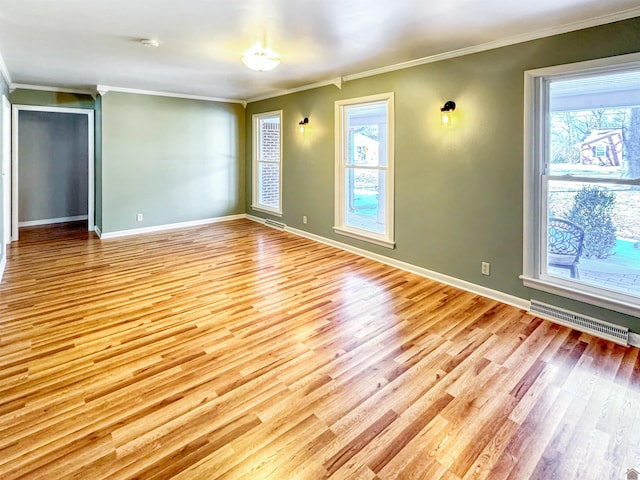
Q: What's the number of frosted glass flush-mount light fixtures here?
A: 1